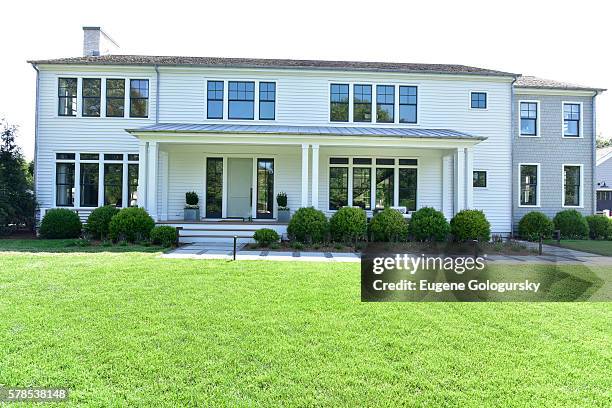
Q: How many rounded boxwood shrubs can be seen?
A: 13